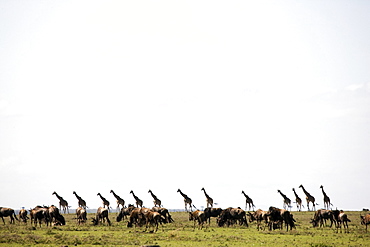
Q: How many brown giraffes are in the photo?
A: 13